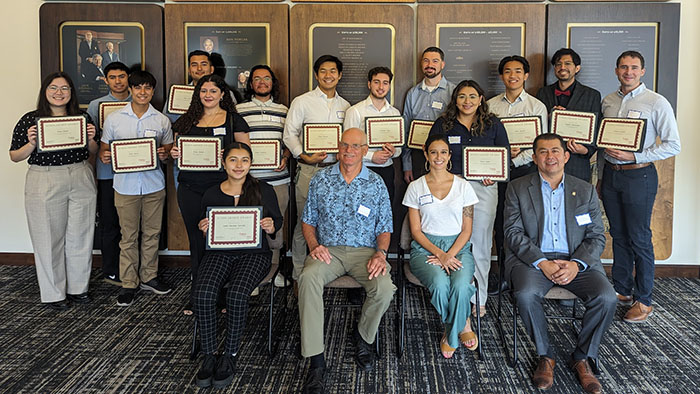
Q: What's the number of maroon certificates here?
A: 14